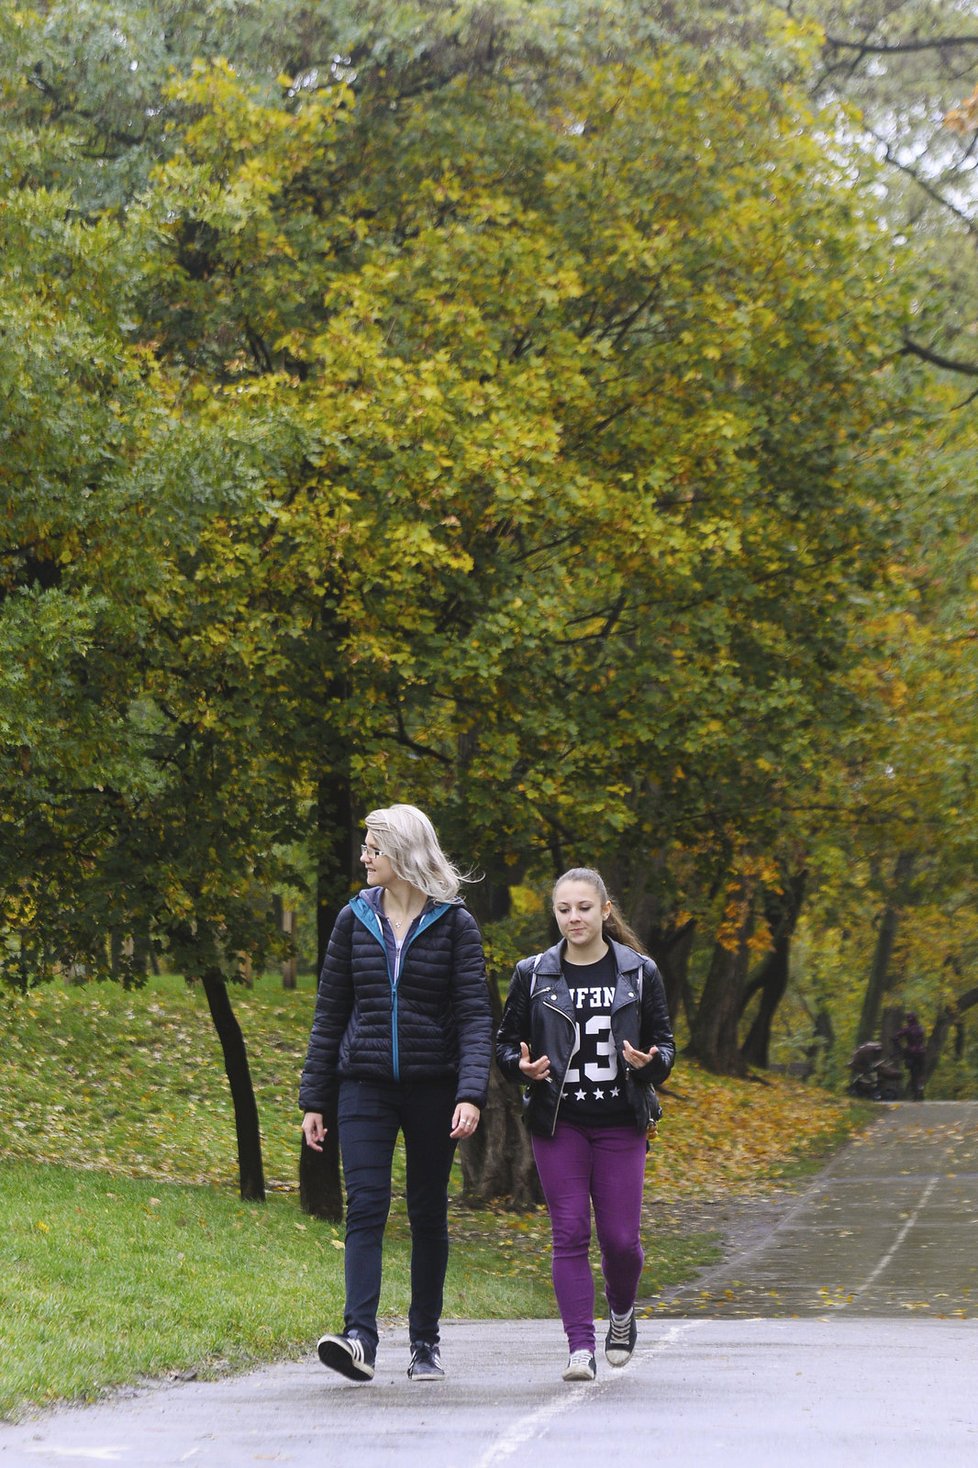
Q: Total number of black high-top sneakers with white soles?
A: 2